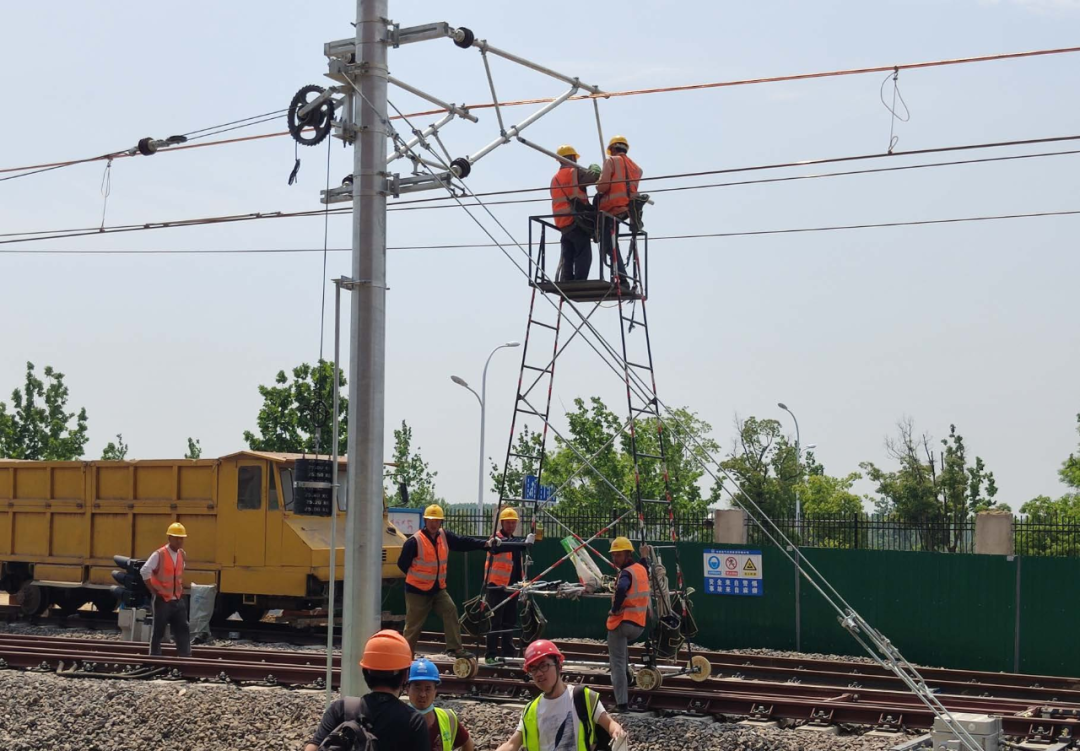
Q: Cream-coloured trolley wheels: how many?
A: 3